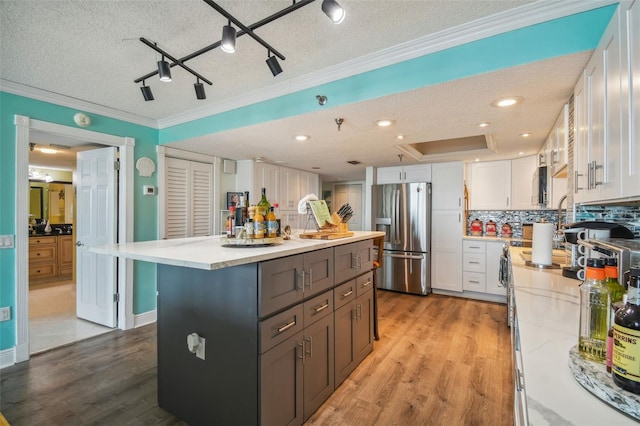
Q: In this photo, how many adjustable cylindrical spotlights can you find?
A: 6